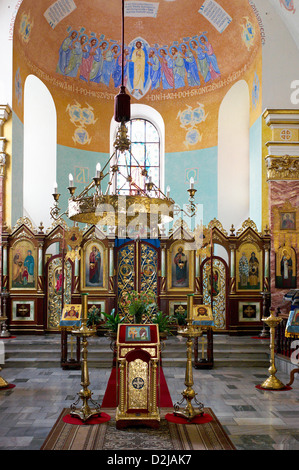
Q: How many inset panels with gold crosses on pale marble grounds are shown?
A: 4